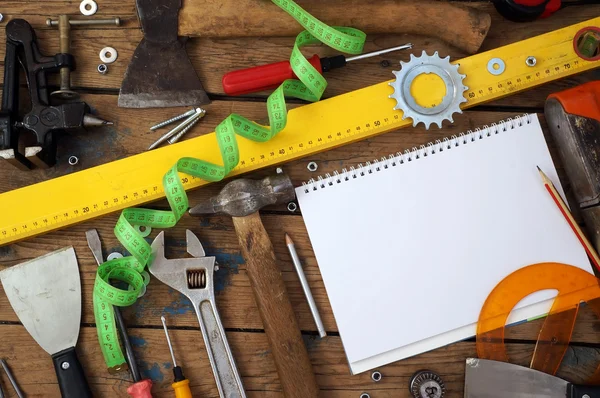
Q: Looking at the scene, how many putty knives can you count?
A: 2